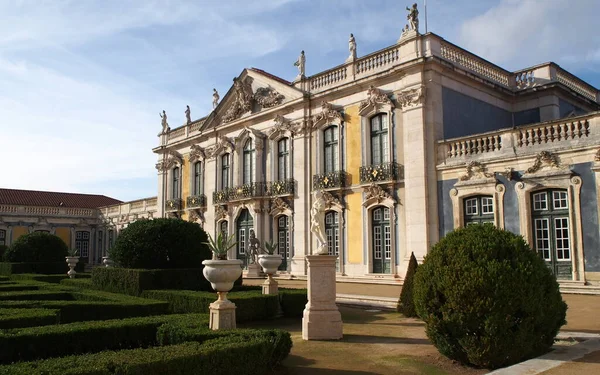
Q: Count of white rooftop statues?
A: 6